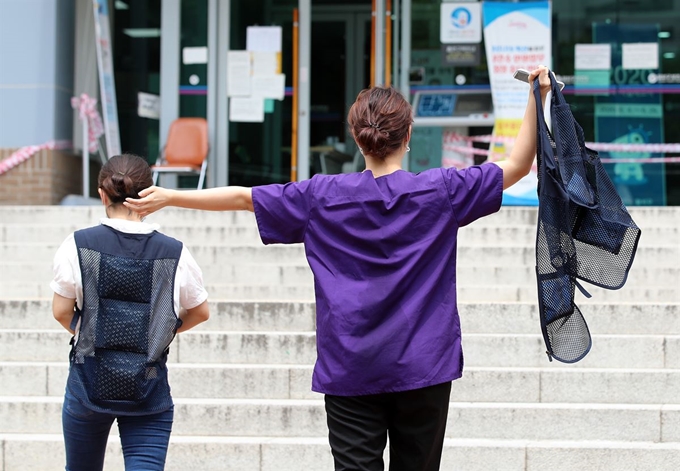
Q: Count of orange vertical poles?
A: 3